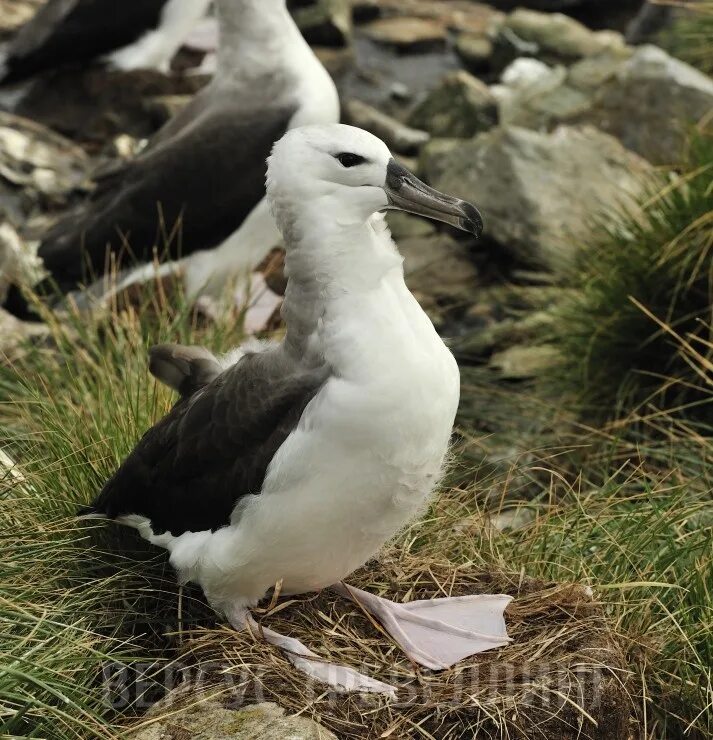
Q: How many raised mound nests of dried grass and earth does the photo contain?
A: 1